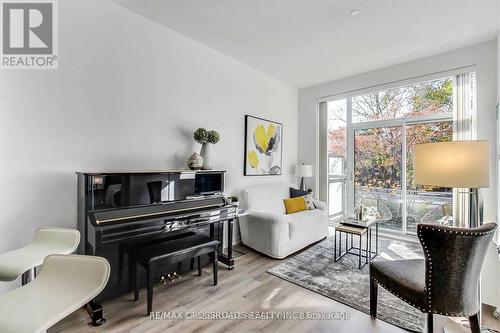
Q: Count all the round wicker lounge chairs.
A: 2